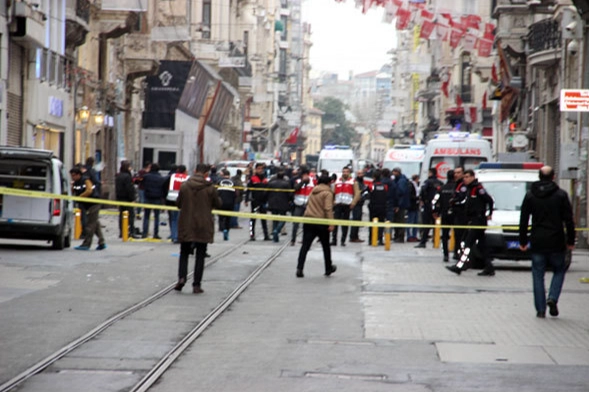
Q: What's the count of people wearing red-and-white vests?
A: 3